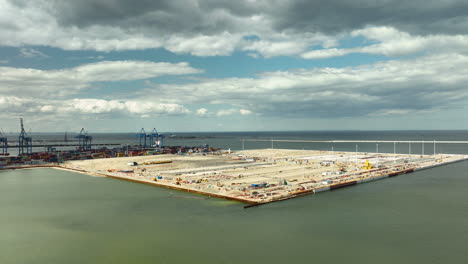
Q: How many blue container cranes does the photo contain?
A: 5